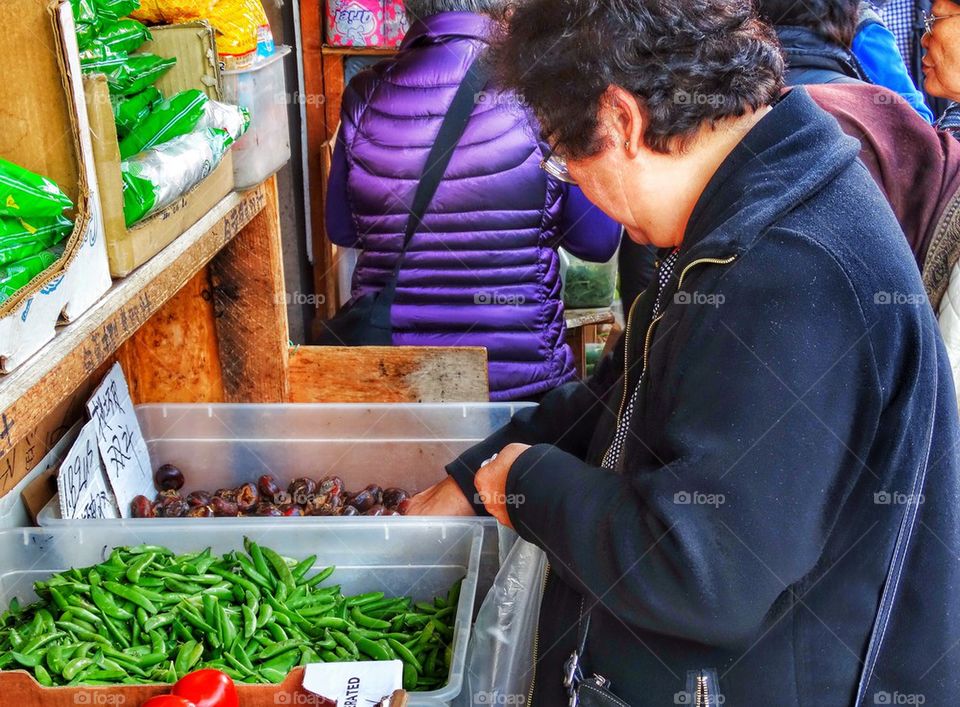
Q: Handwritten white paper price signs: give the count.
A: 2